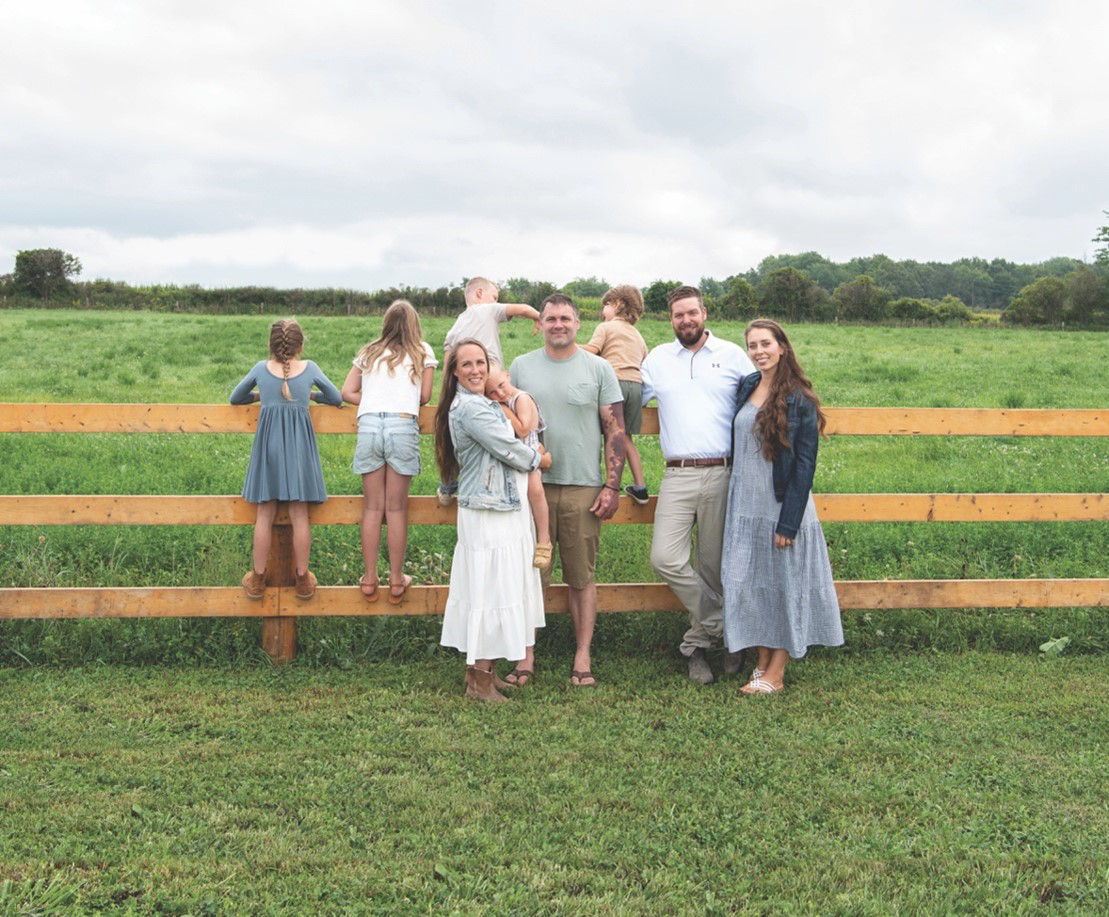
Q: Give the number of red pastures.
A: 0